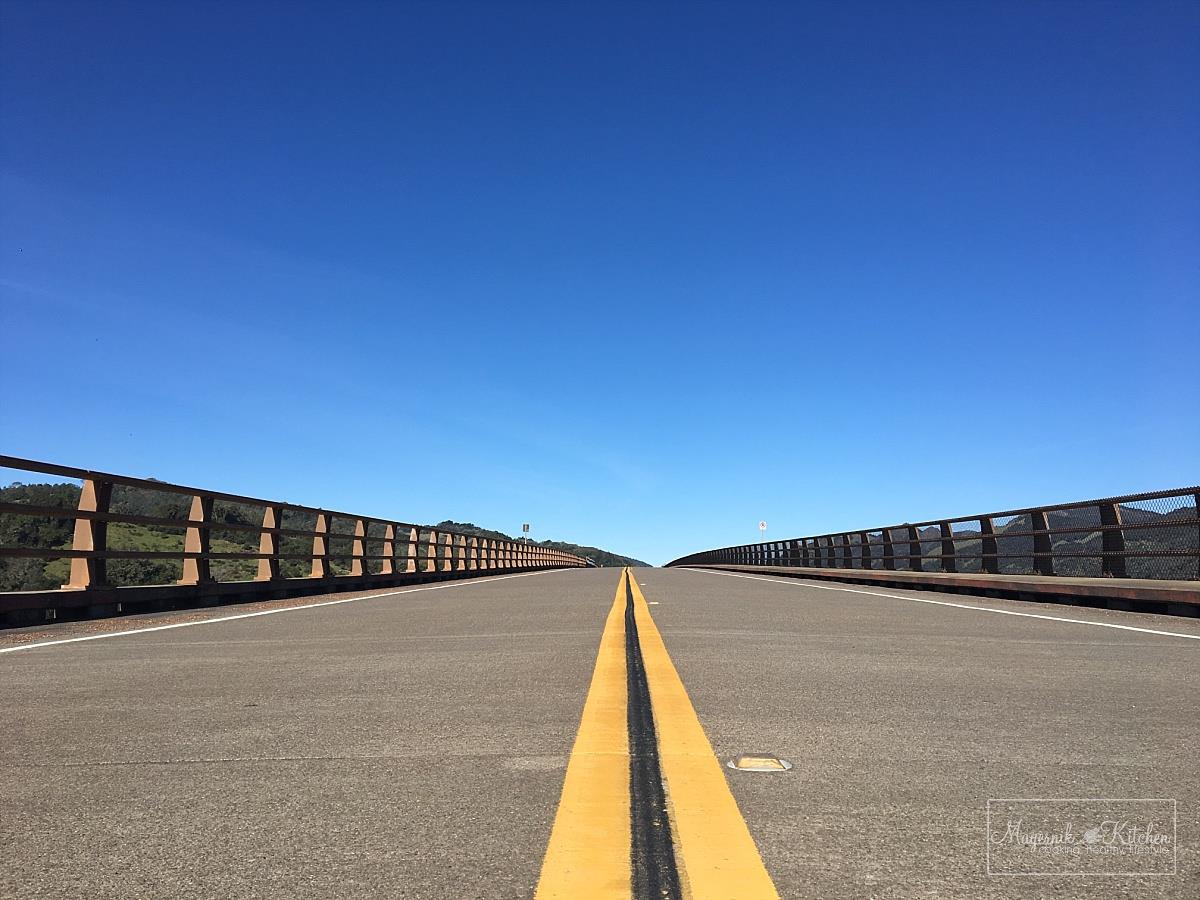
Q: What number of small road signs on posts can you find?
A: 2